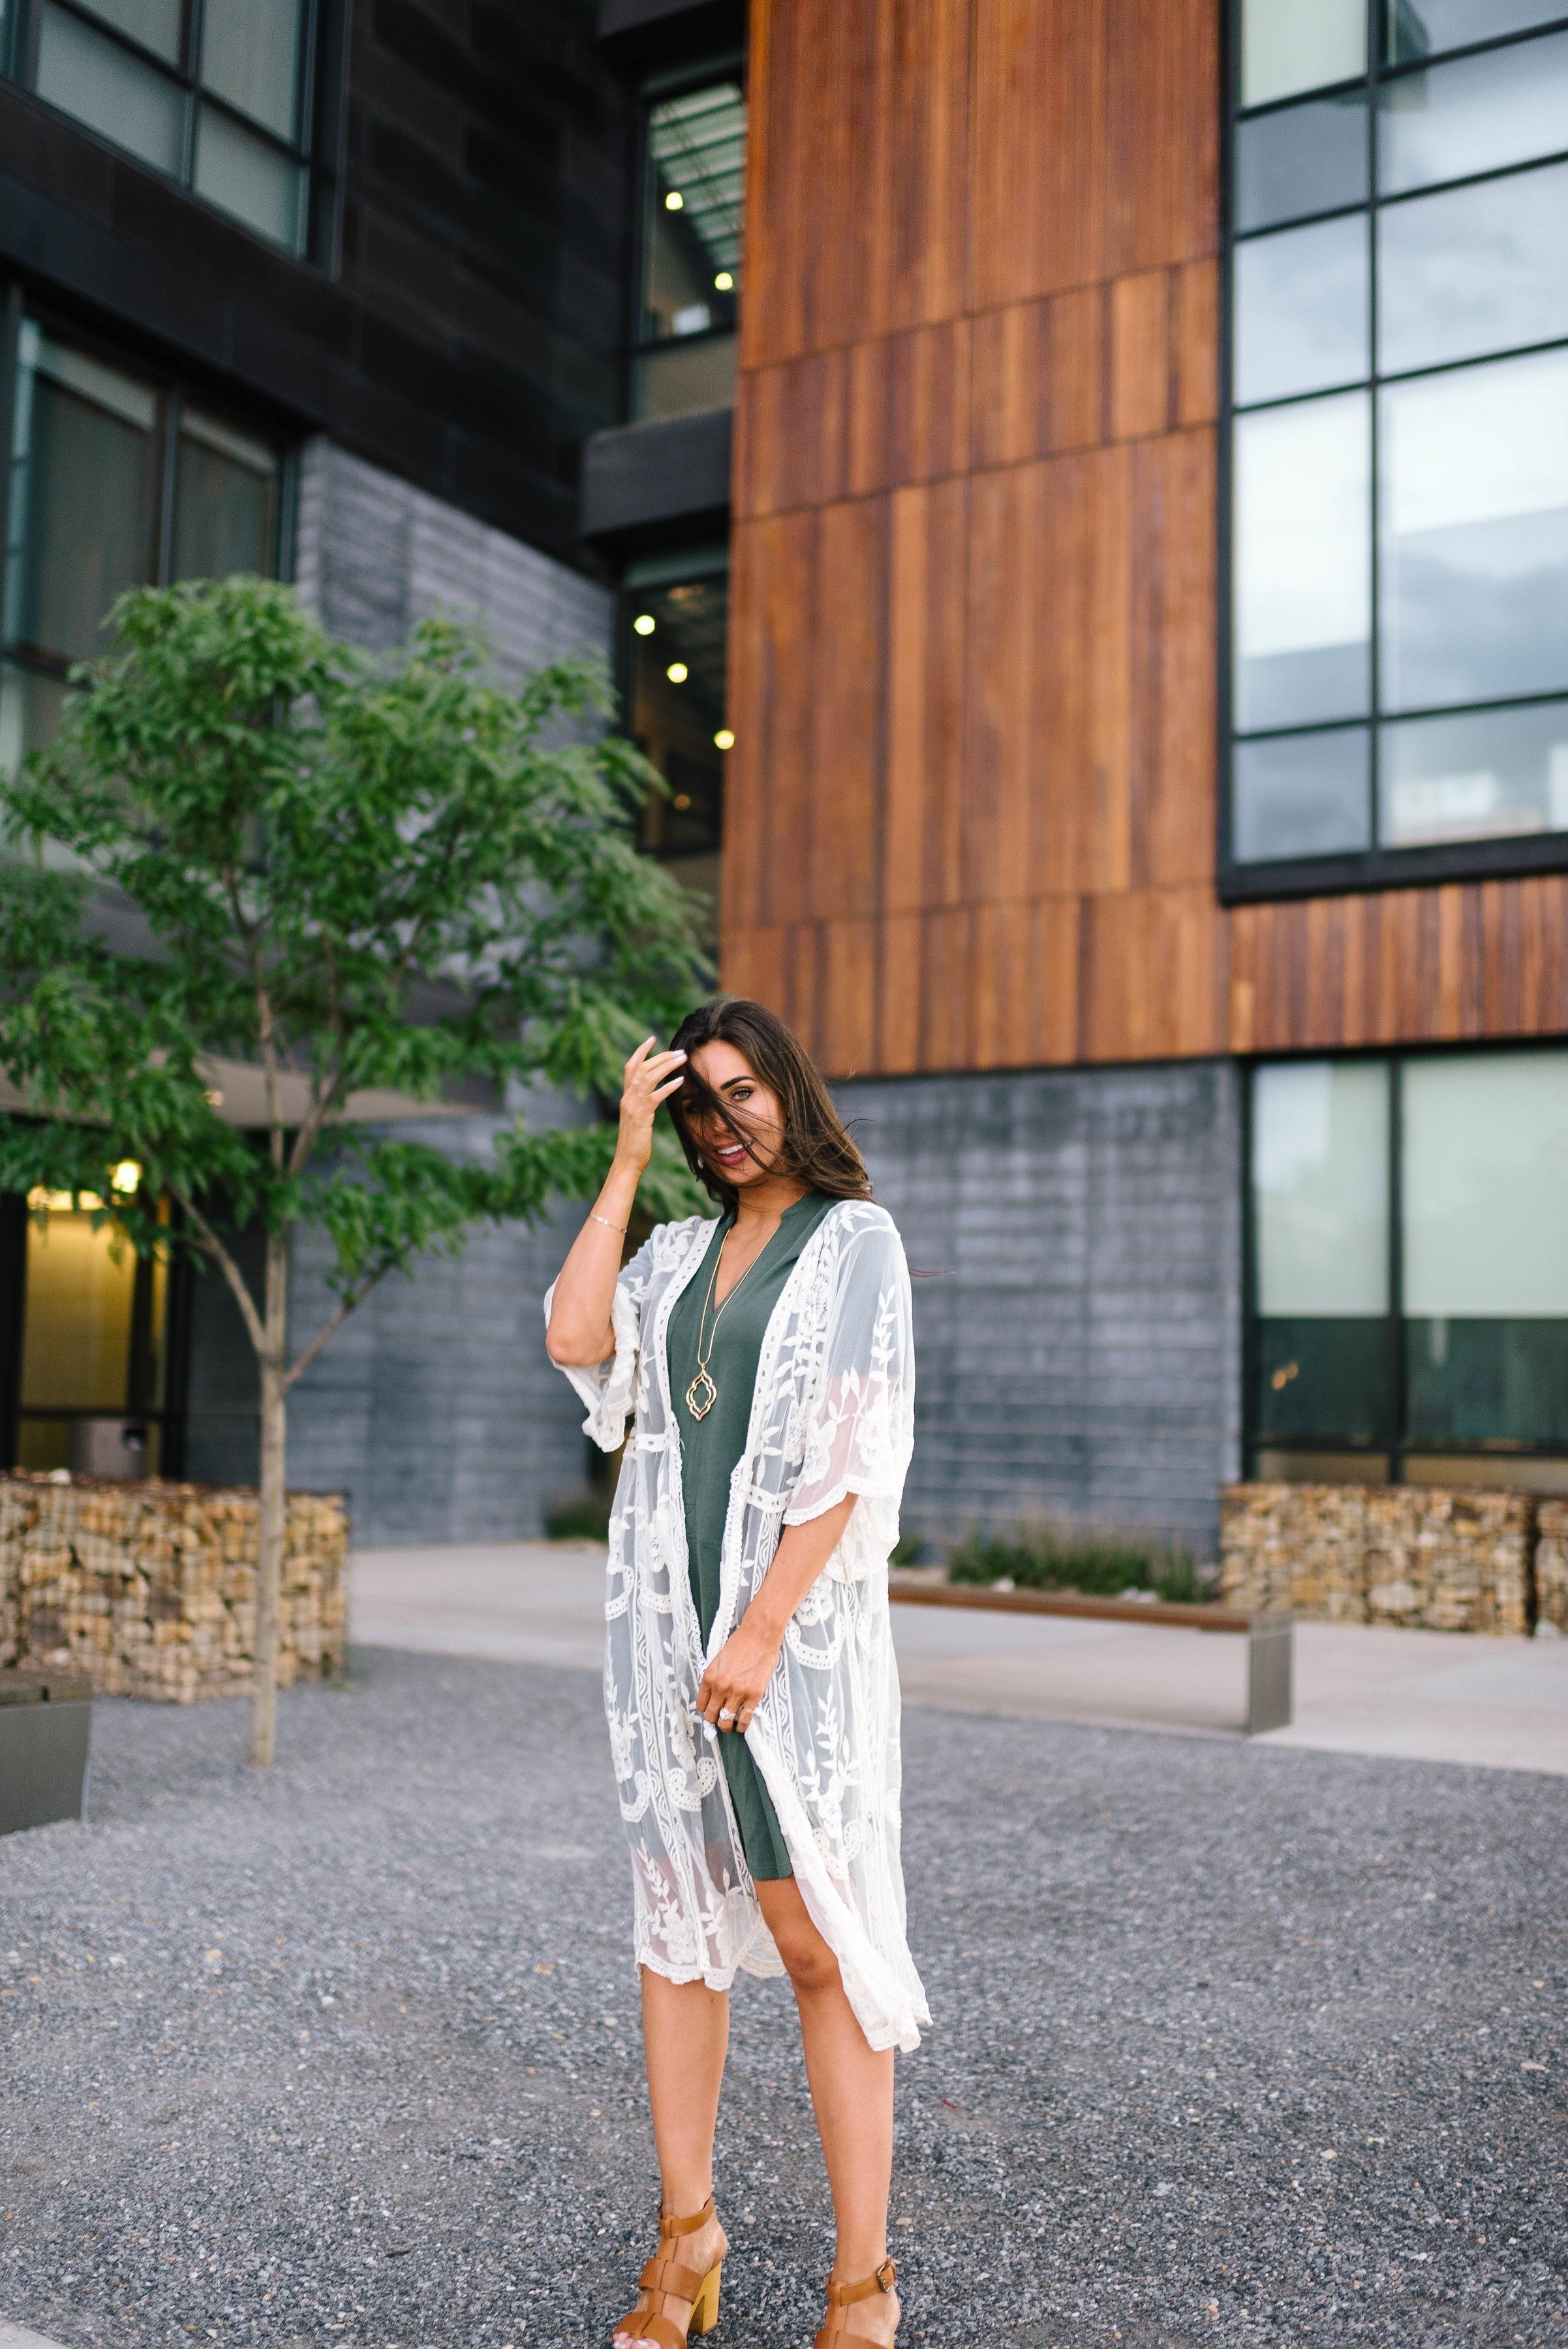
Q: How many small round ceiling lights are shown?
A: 5